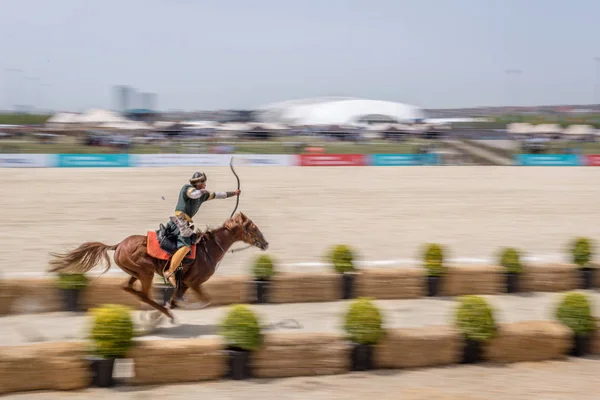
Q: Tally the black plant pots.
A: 12